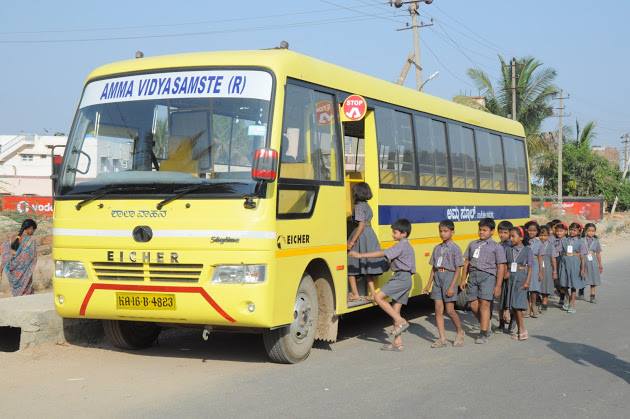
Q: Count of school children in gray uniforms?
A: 13